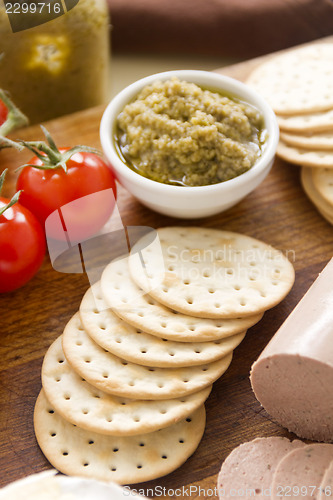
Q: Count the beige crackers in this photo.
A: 12